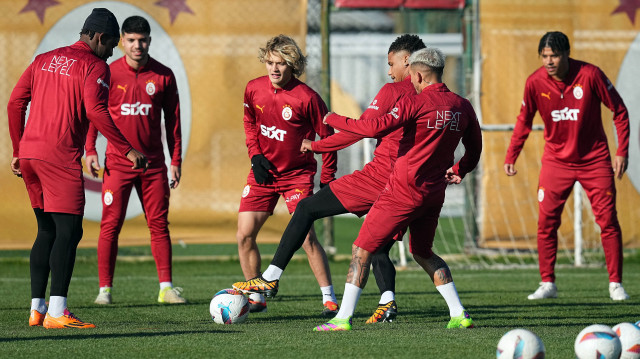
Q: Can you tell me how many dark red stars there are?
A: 3